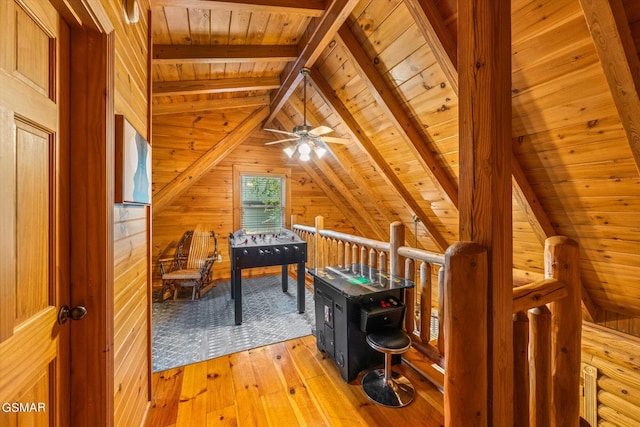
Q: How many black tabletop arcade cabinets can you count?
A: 1